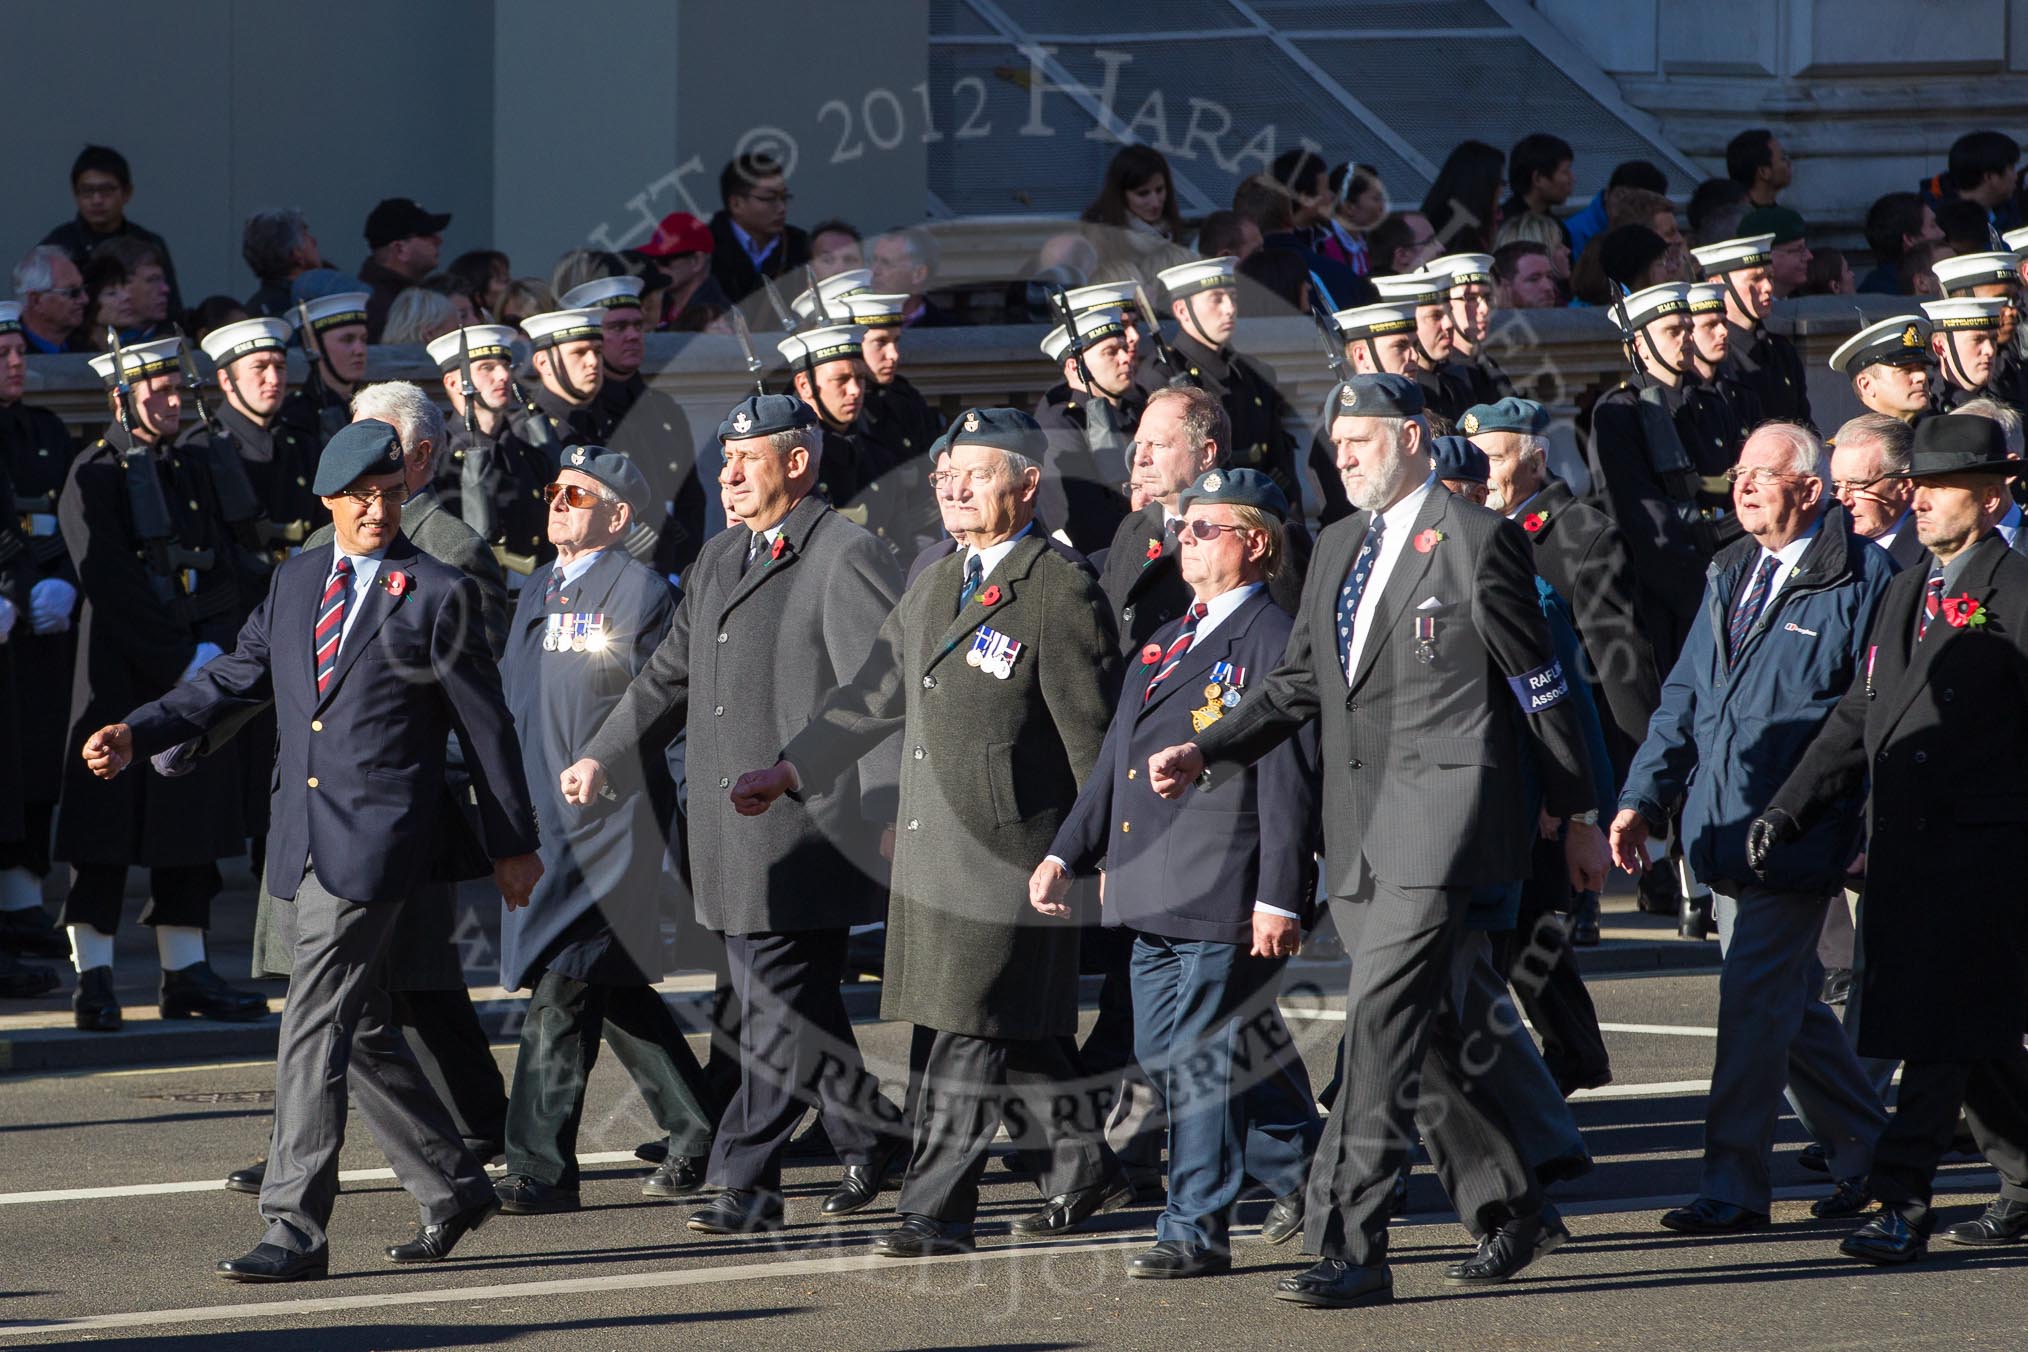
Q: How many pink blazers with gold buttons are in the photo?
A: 0